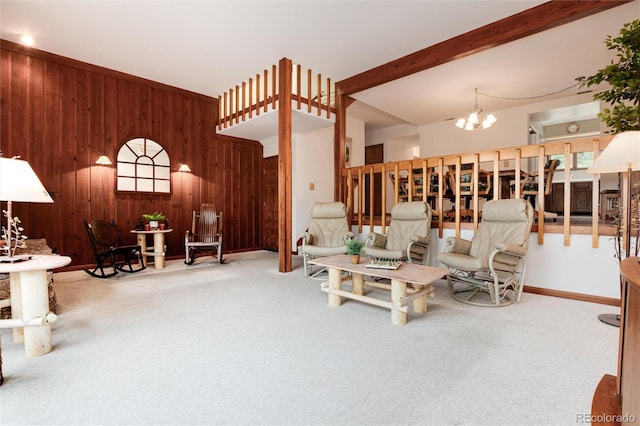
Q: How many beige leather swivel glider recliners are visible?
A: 3